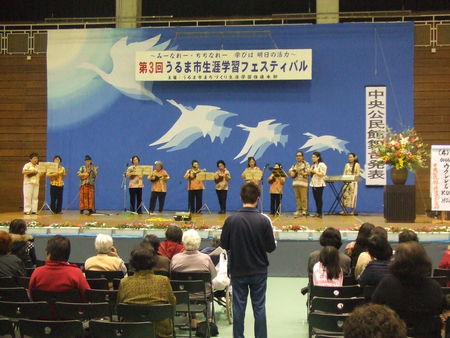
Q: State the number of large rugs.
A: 0